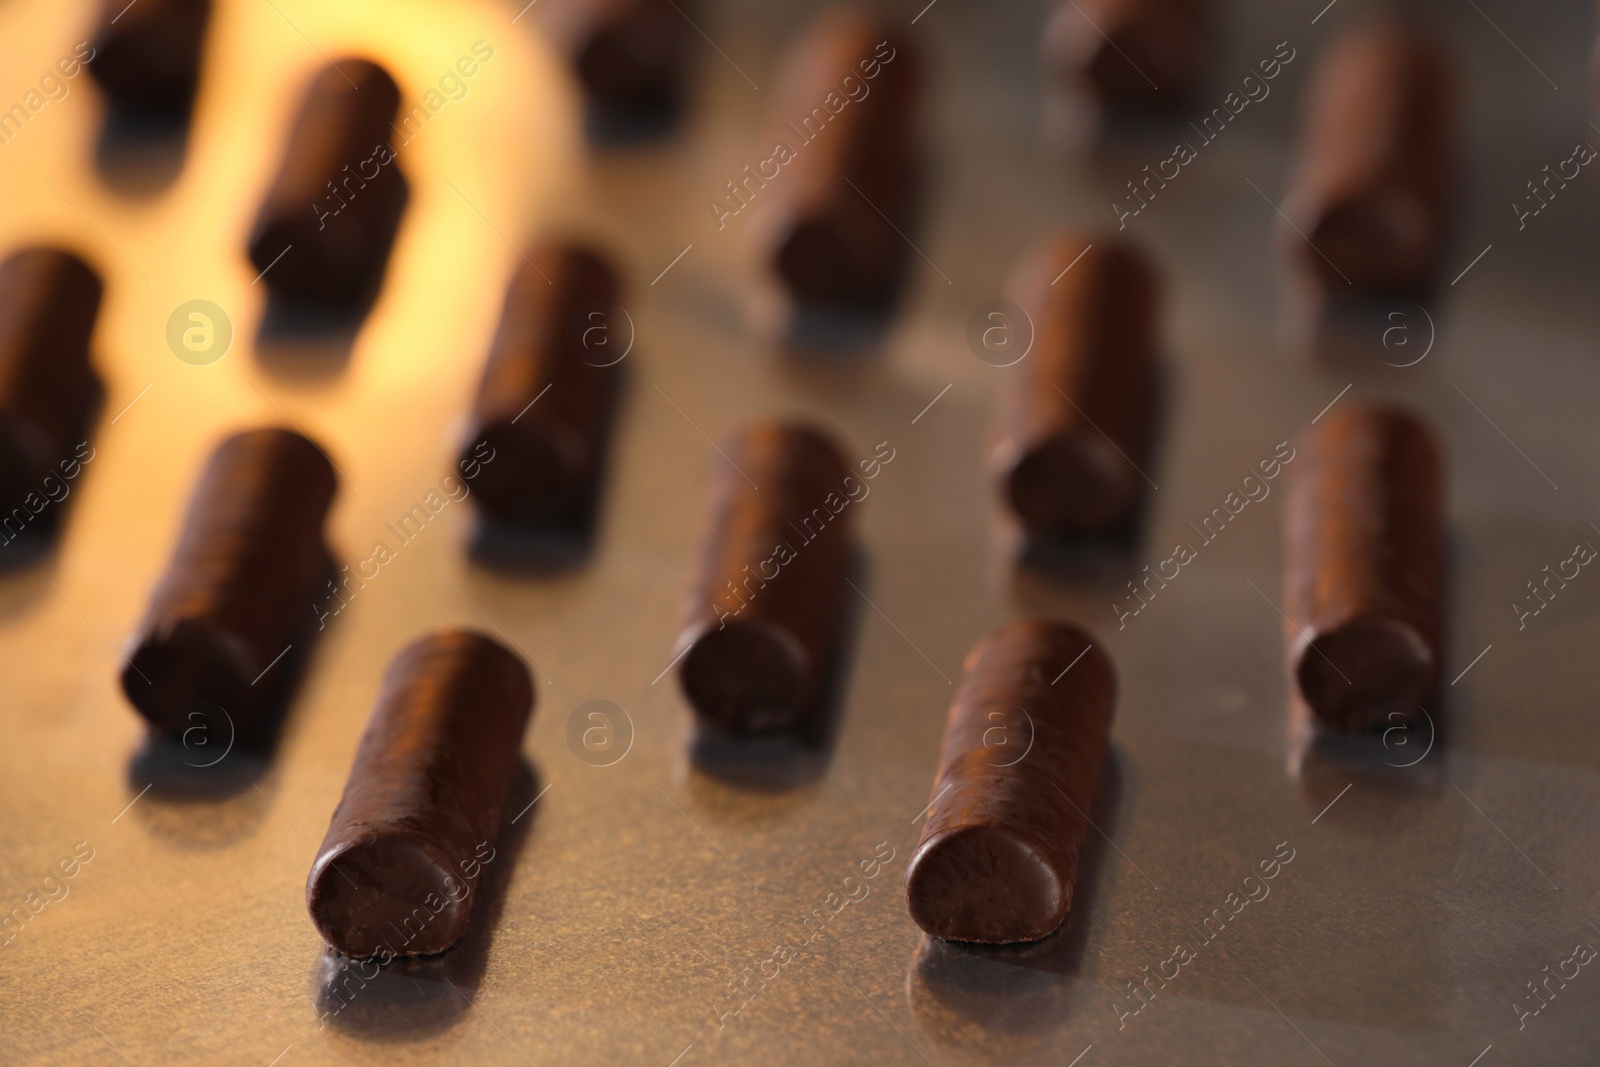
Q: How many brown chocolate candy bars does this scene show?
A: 14